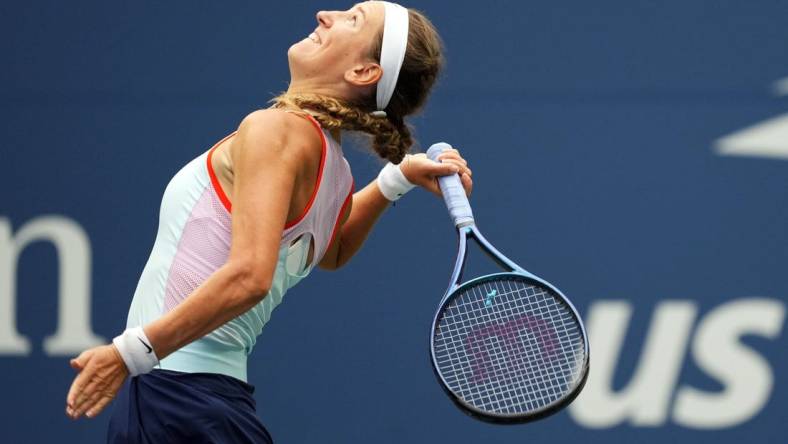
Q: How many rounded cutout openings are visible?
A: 1